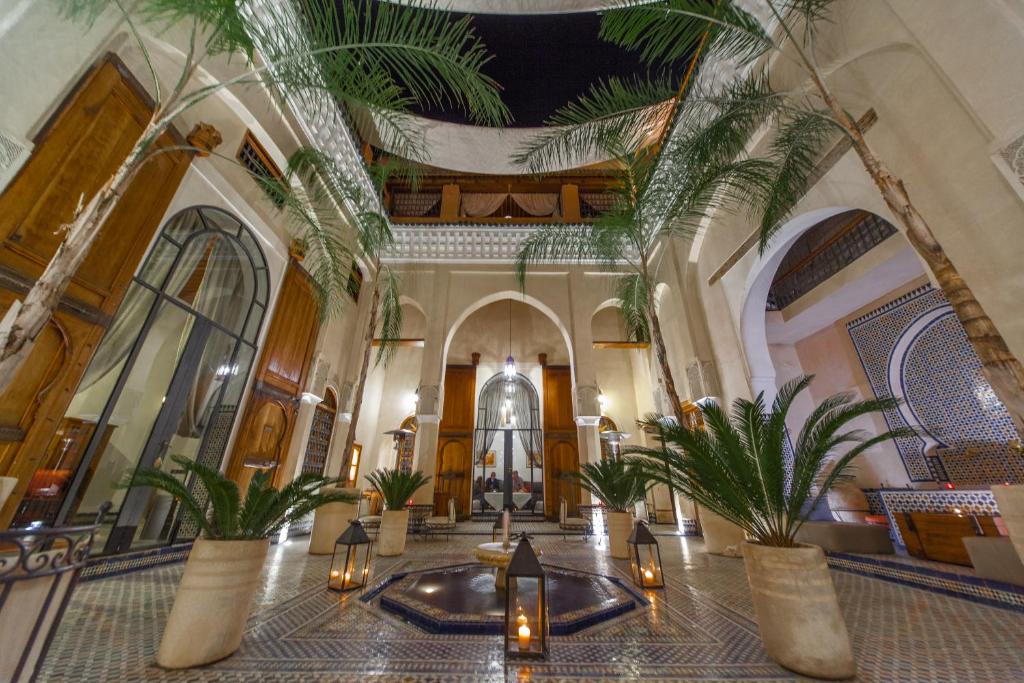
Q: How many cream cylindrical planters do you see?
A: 6